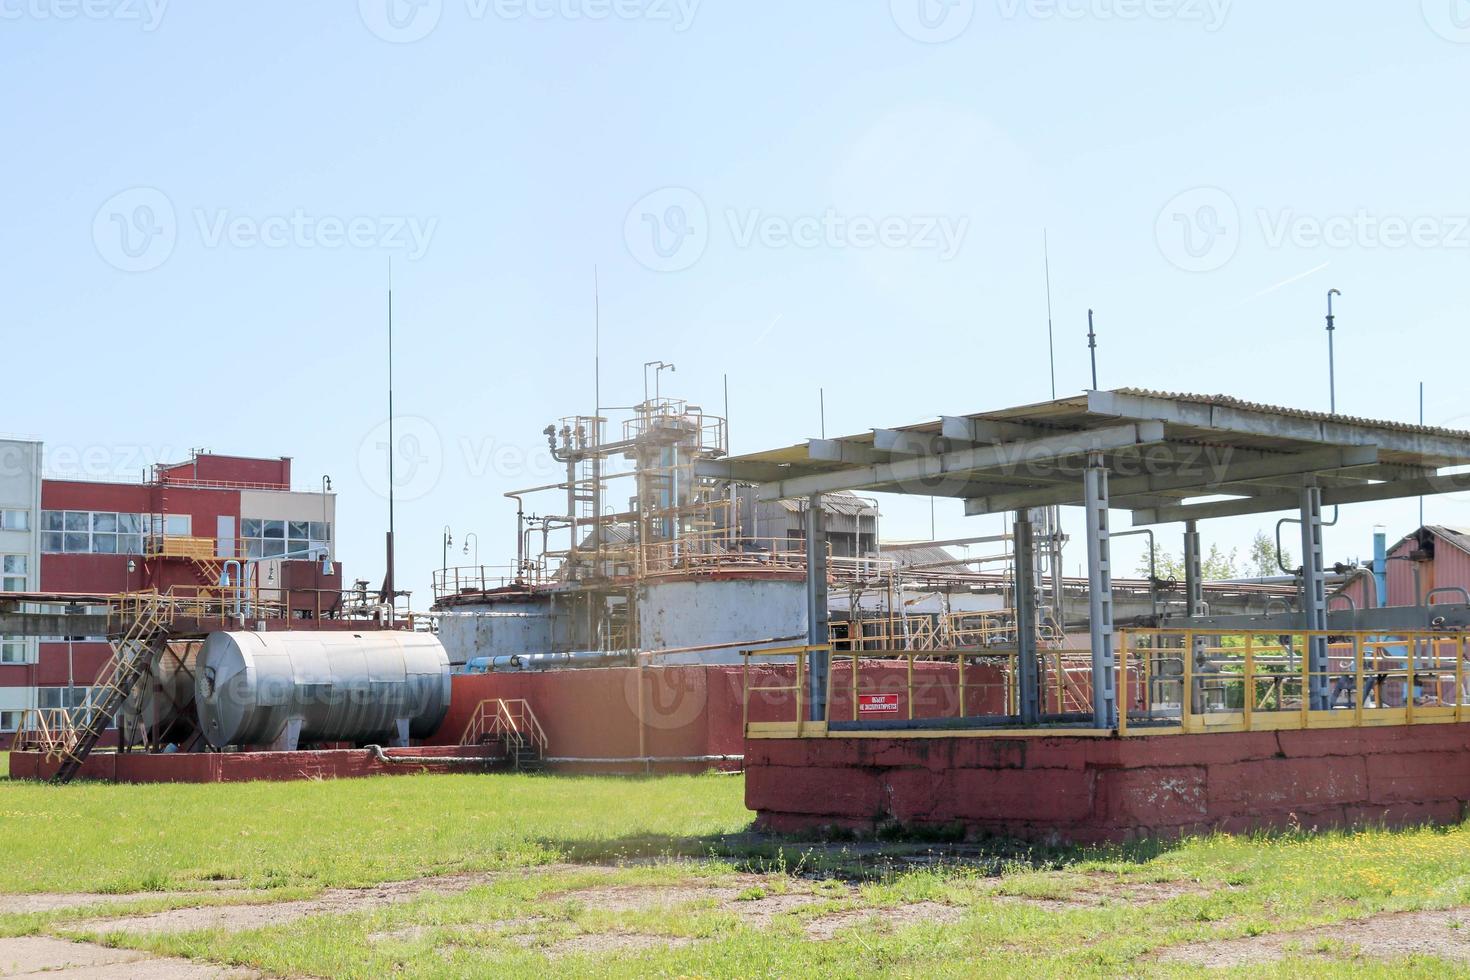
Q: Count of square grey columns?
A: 5